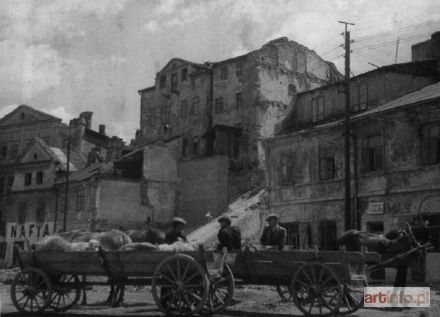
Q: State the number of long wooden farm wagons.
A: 2